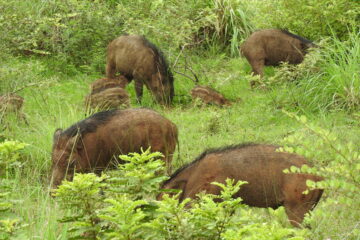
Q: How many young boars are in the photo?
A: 4